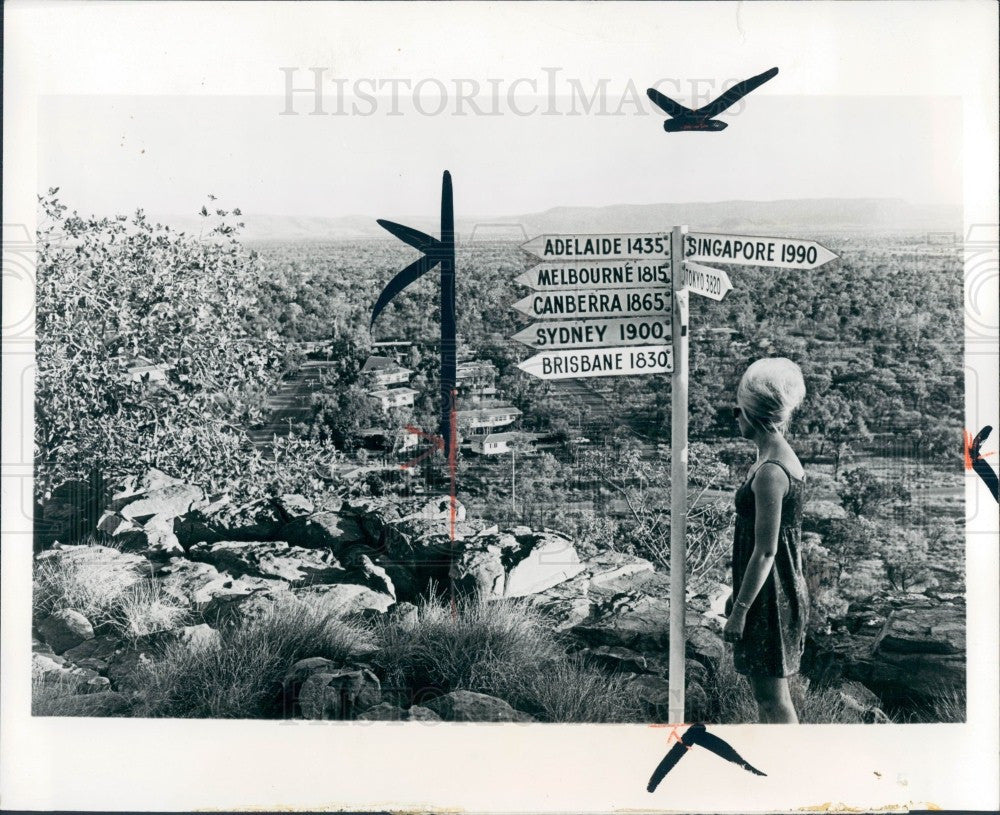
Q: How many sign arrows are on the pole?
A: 7